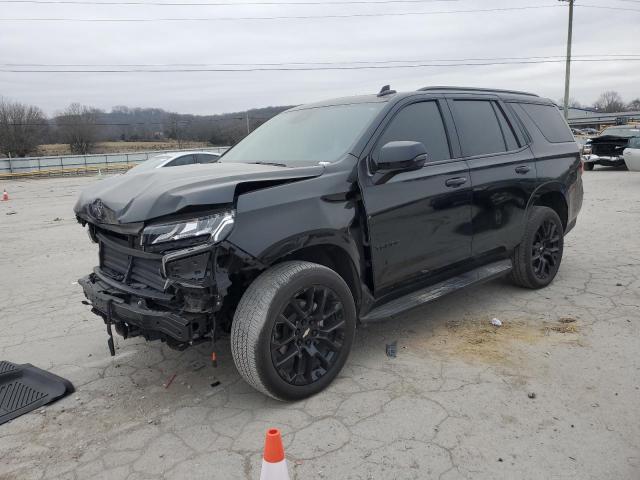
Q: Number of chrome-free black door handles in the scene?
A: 2